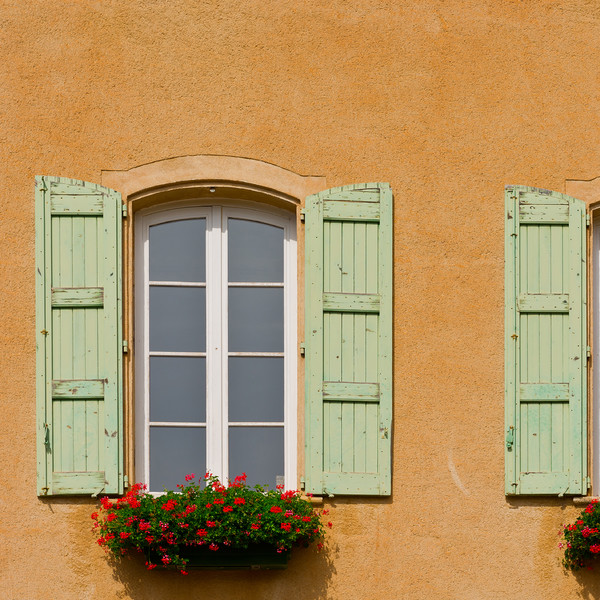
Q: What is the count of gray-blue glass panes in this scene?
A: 8